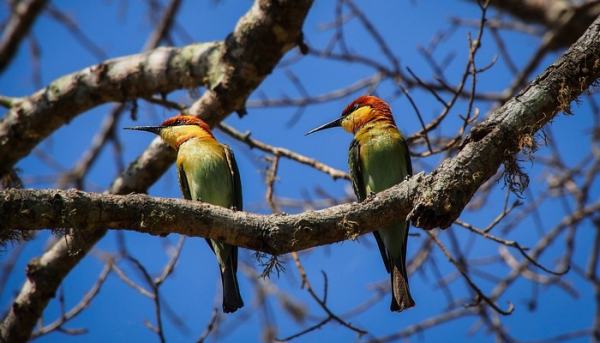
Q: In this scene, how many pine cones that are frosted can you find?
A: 0